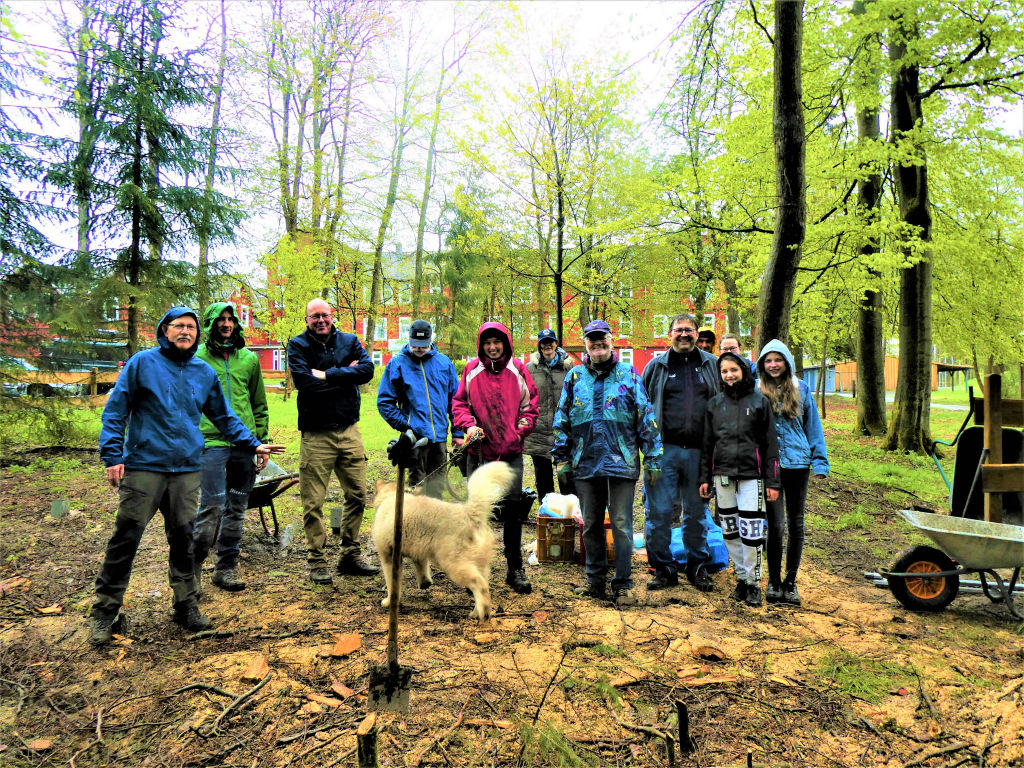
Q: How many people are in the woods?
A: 12